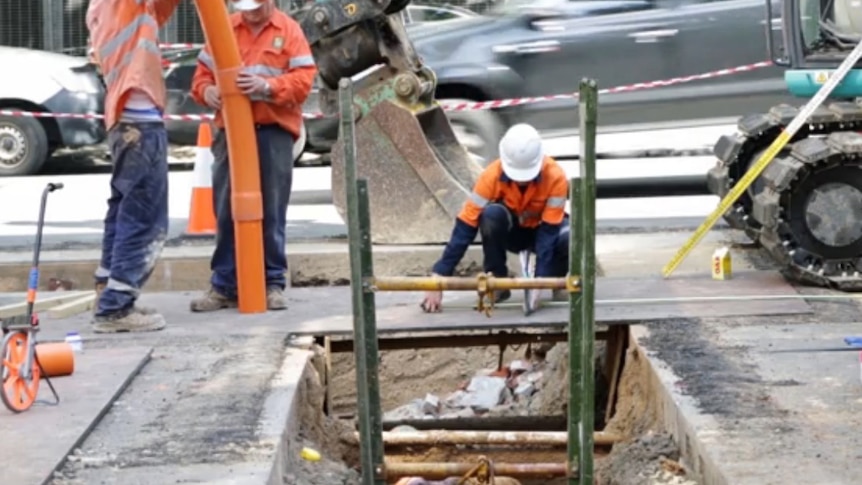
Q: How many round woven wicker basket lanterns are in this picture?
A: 0